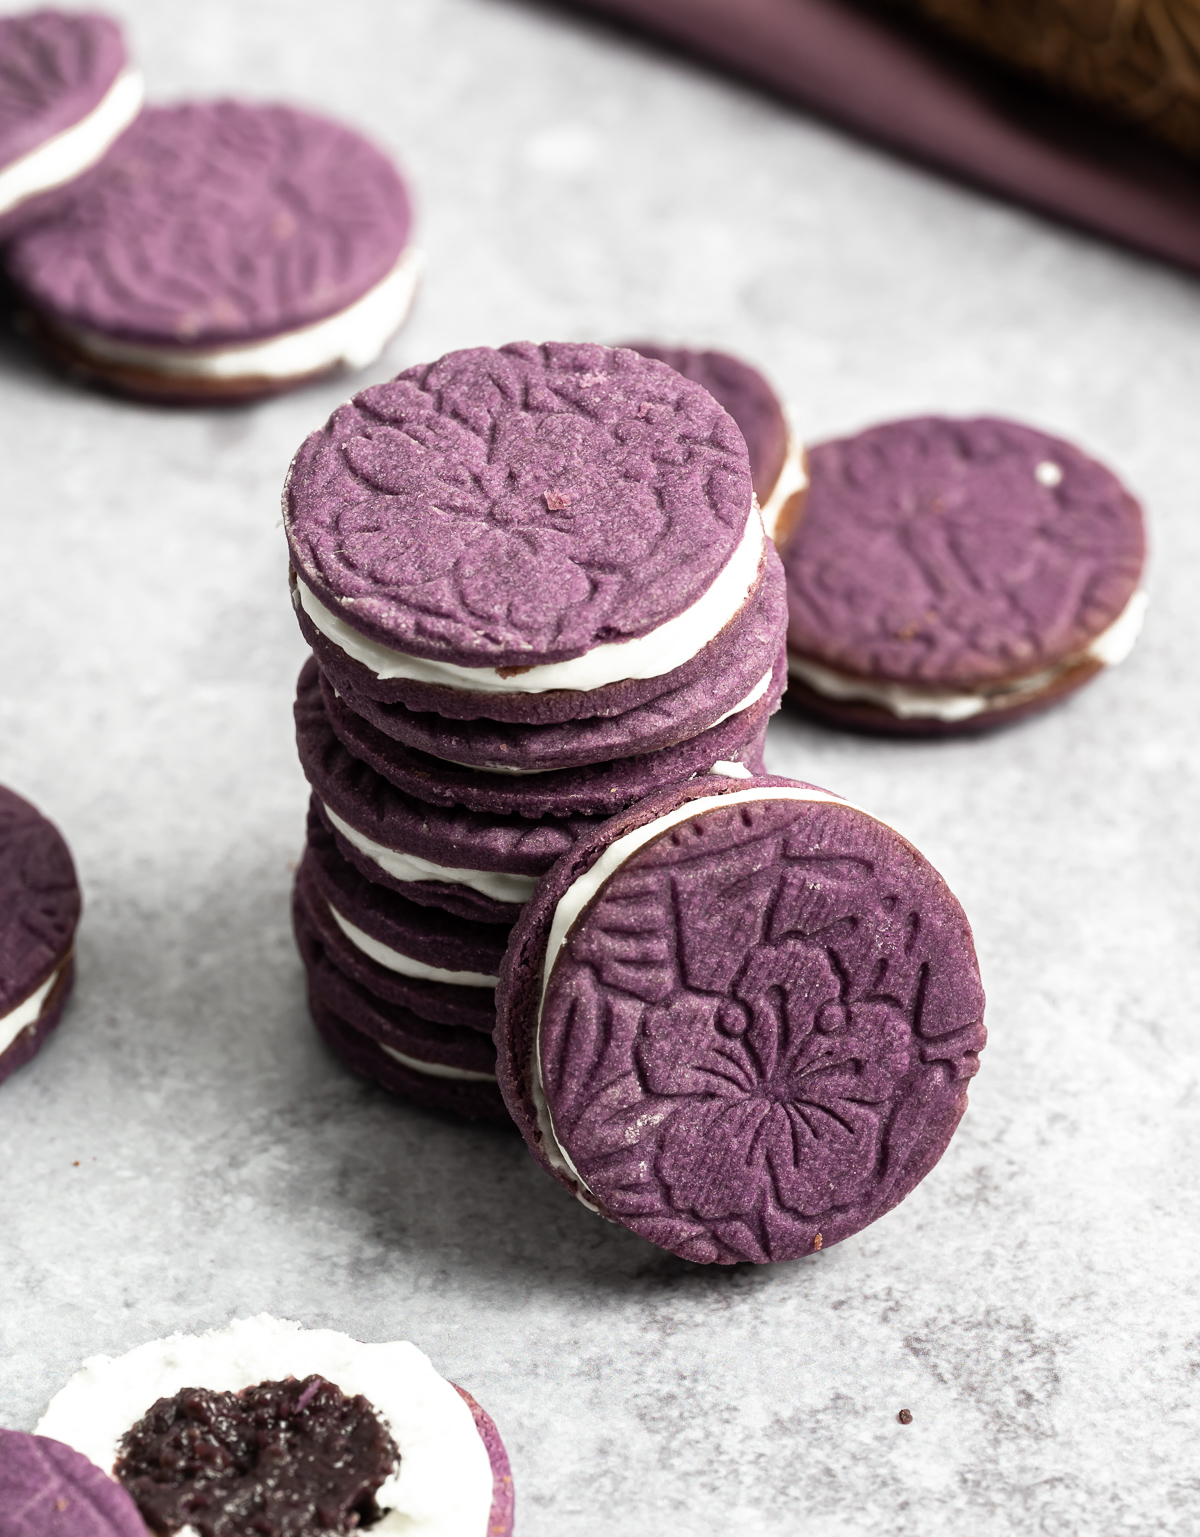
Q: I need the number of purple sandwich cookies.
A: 12